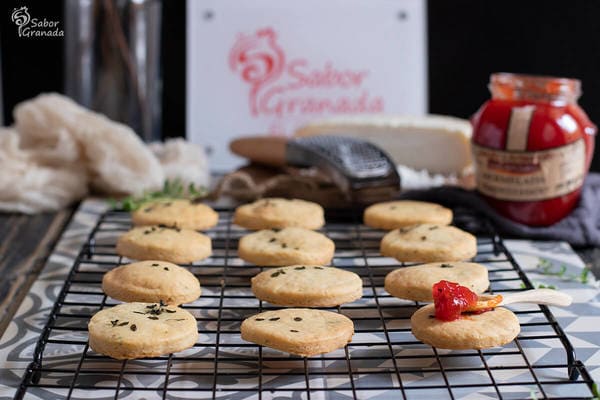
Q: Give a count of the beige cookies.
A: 12